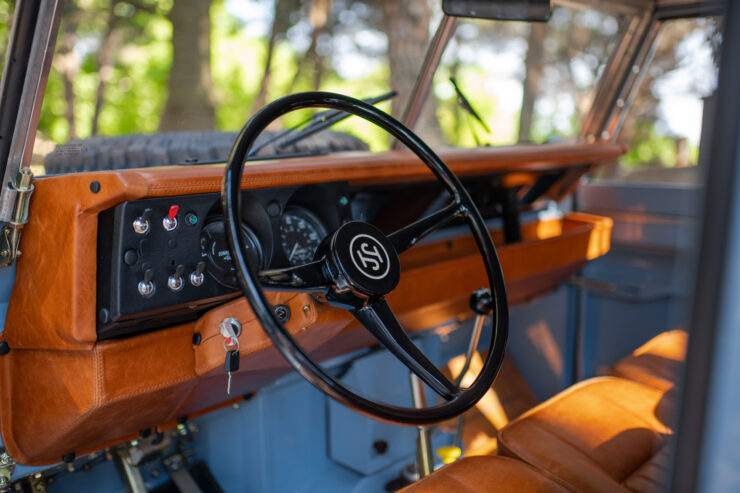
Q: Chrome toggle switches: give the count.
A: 5